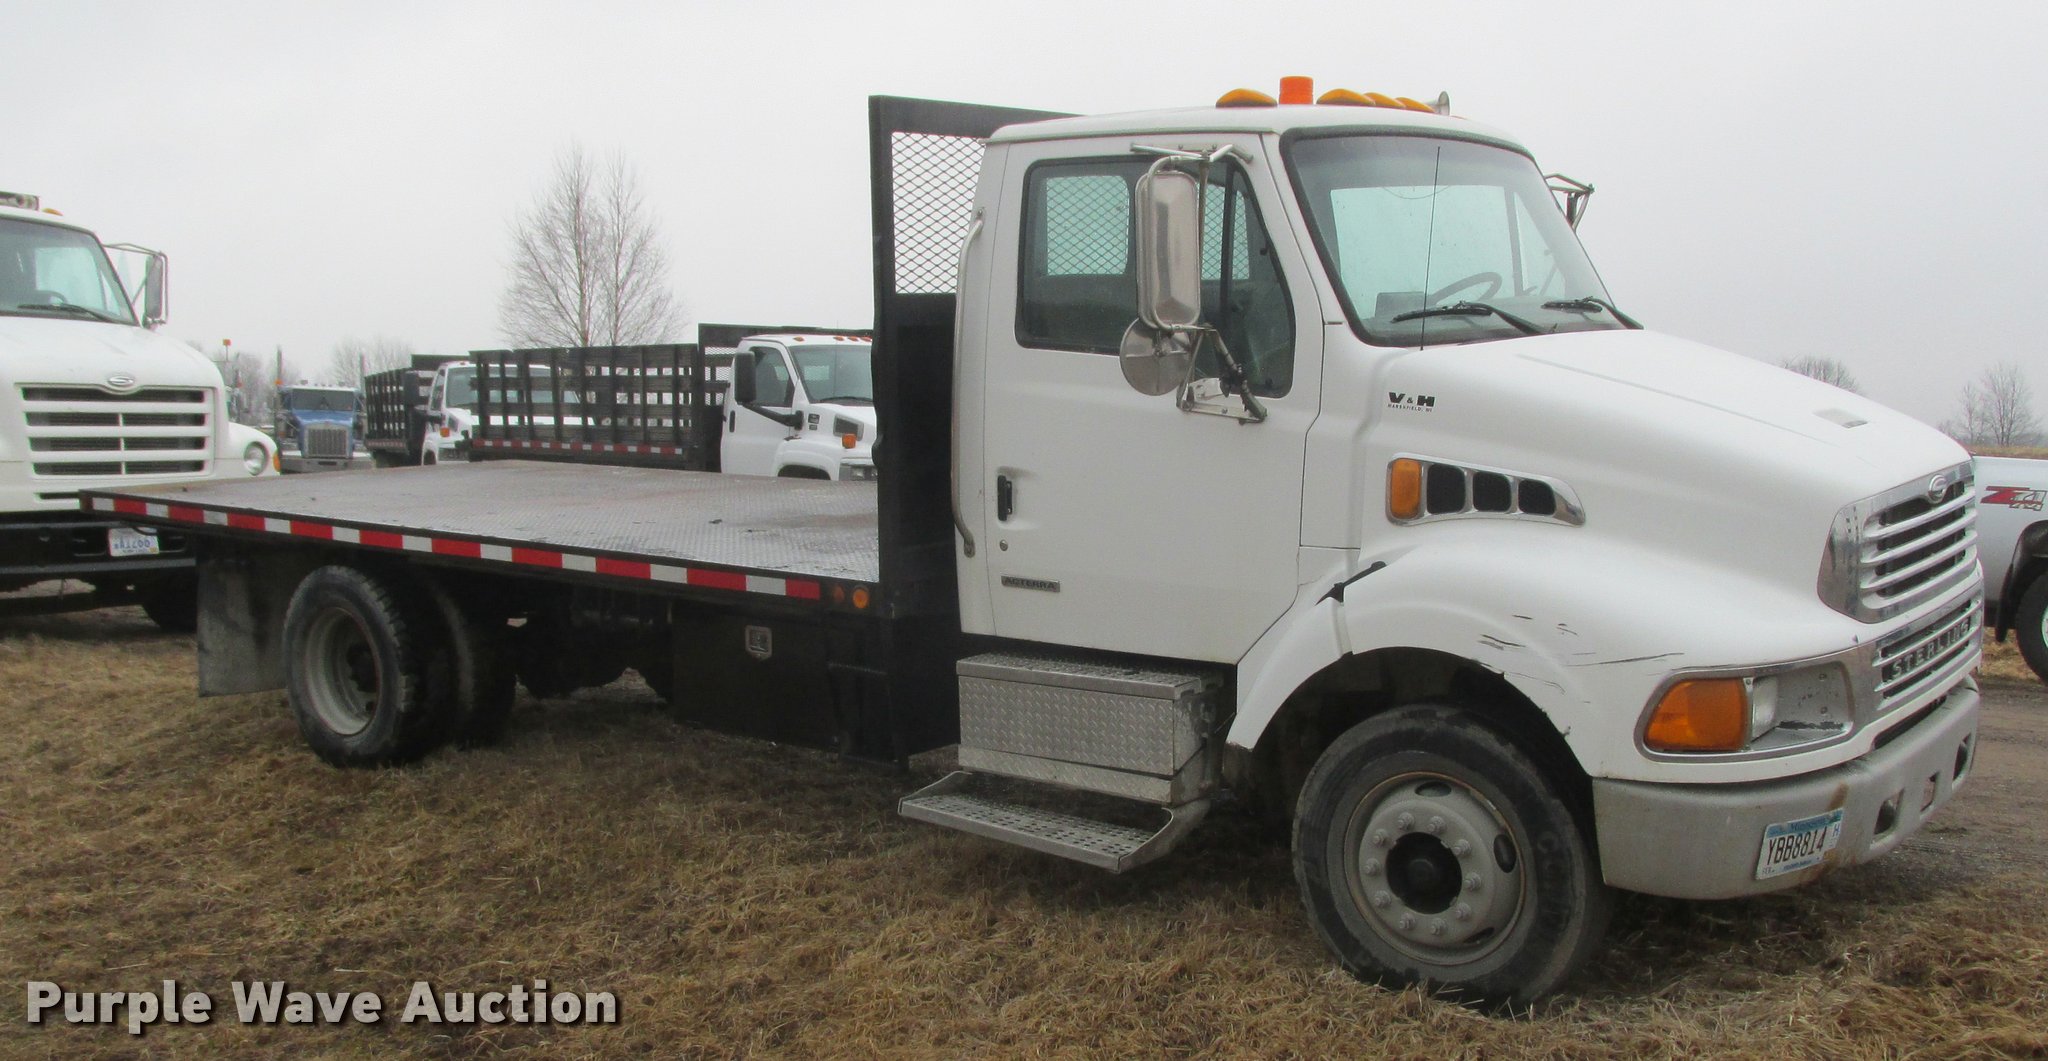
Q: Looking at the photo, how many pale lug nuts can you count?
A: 10